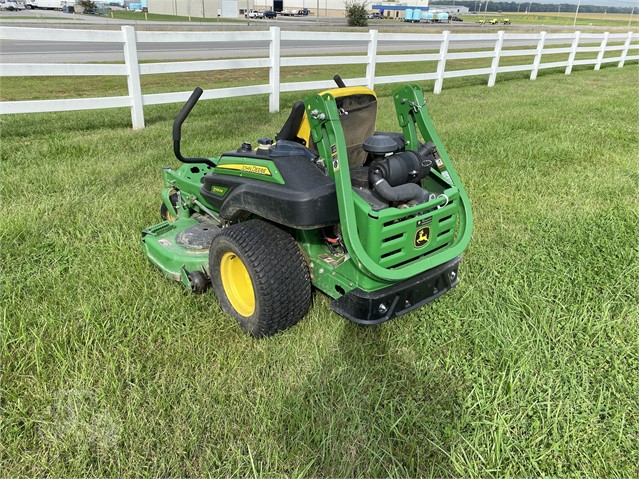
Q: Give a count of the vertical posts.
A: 9